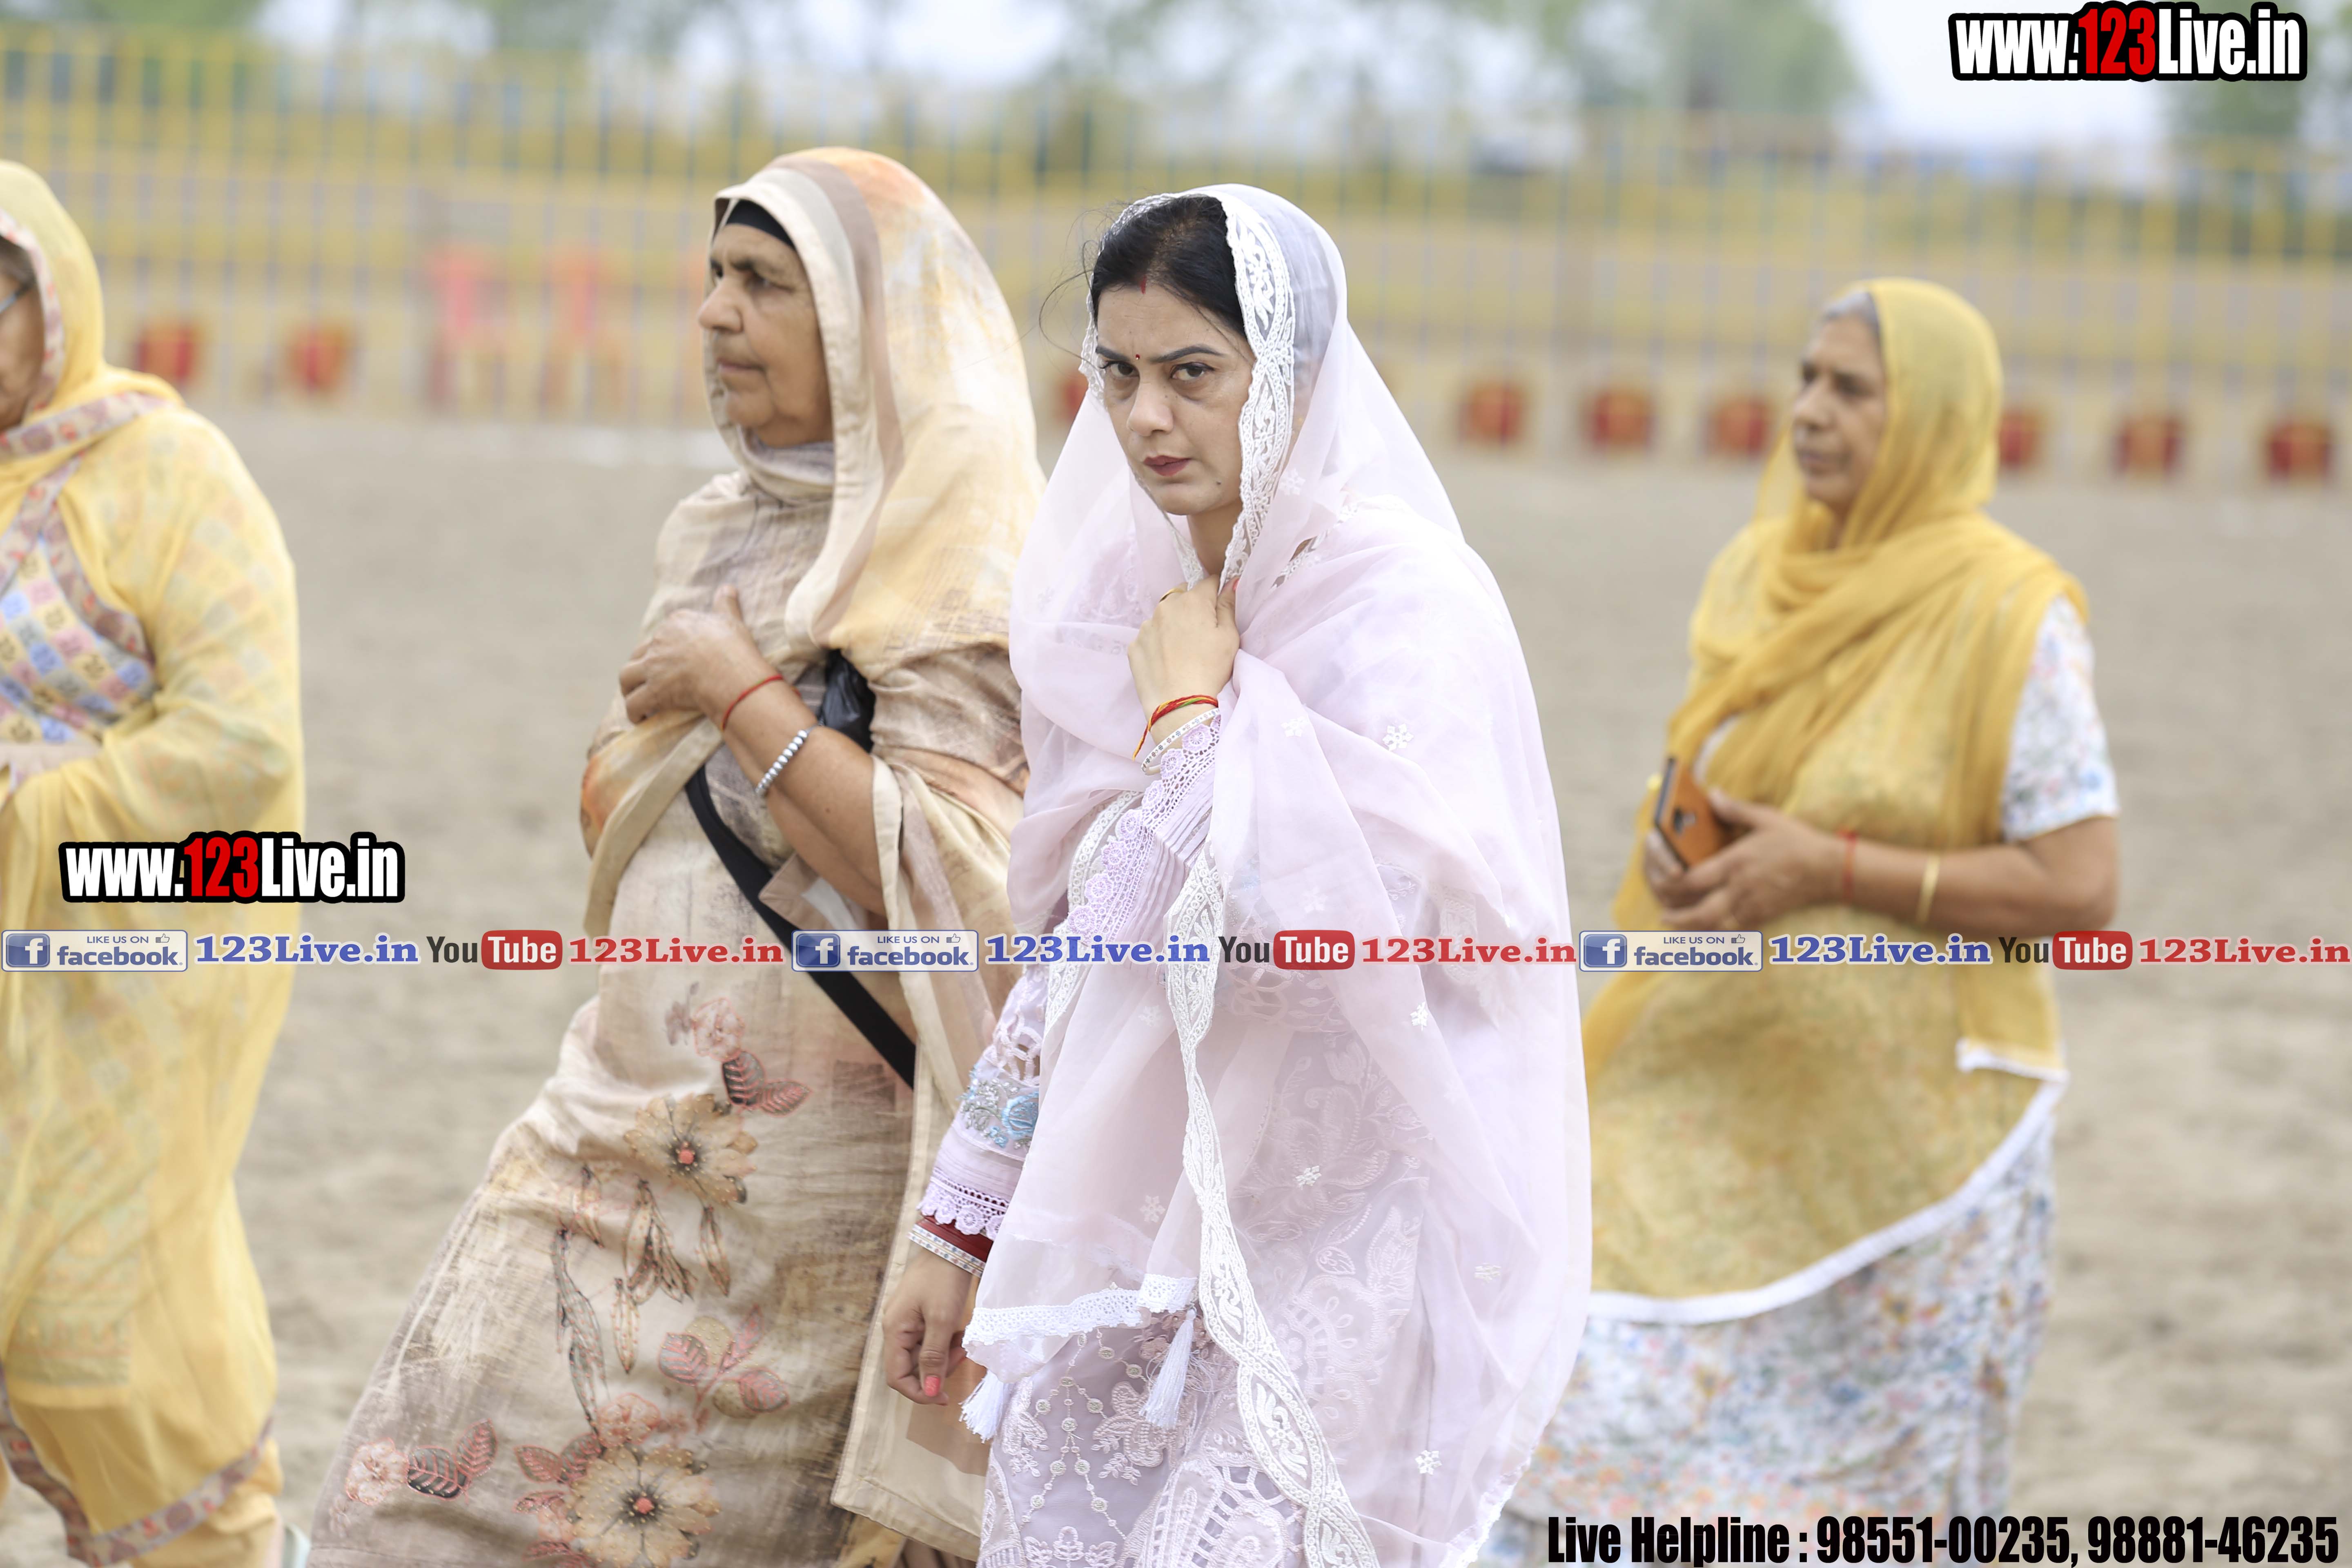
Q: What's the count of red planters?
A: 9